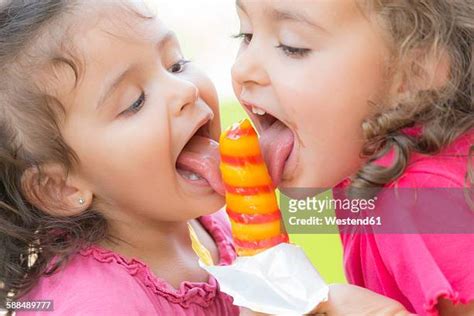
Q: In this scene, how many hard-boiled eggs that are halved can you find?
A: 0